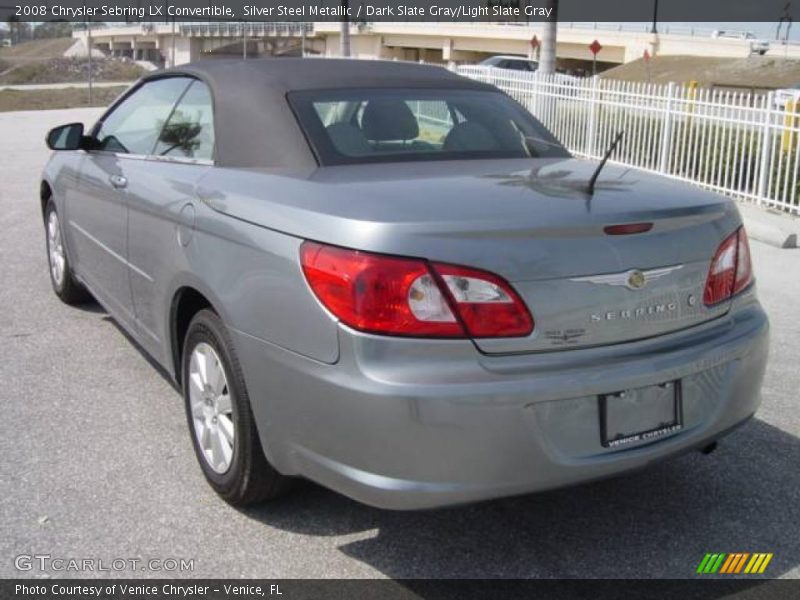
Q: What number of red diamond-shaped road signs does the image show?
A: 3